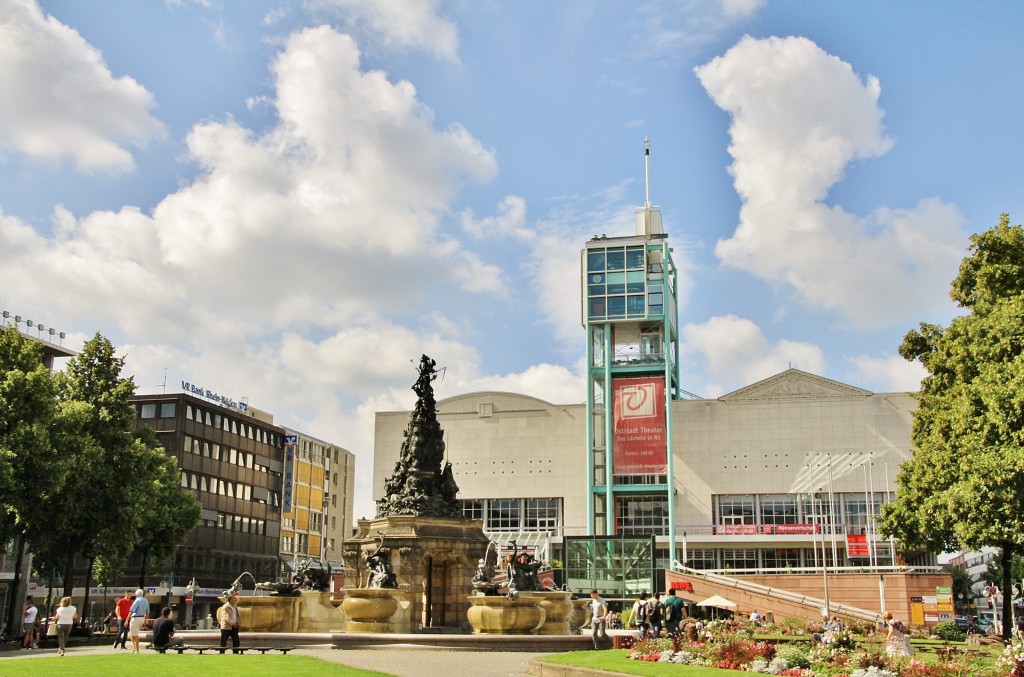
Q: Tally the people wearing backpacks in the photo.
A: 3